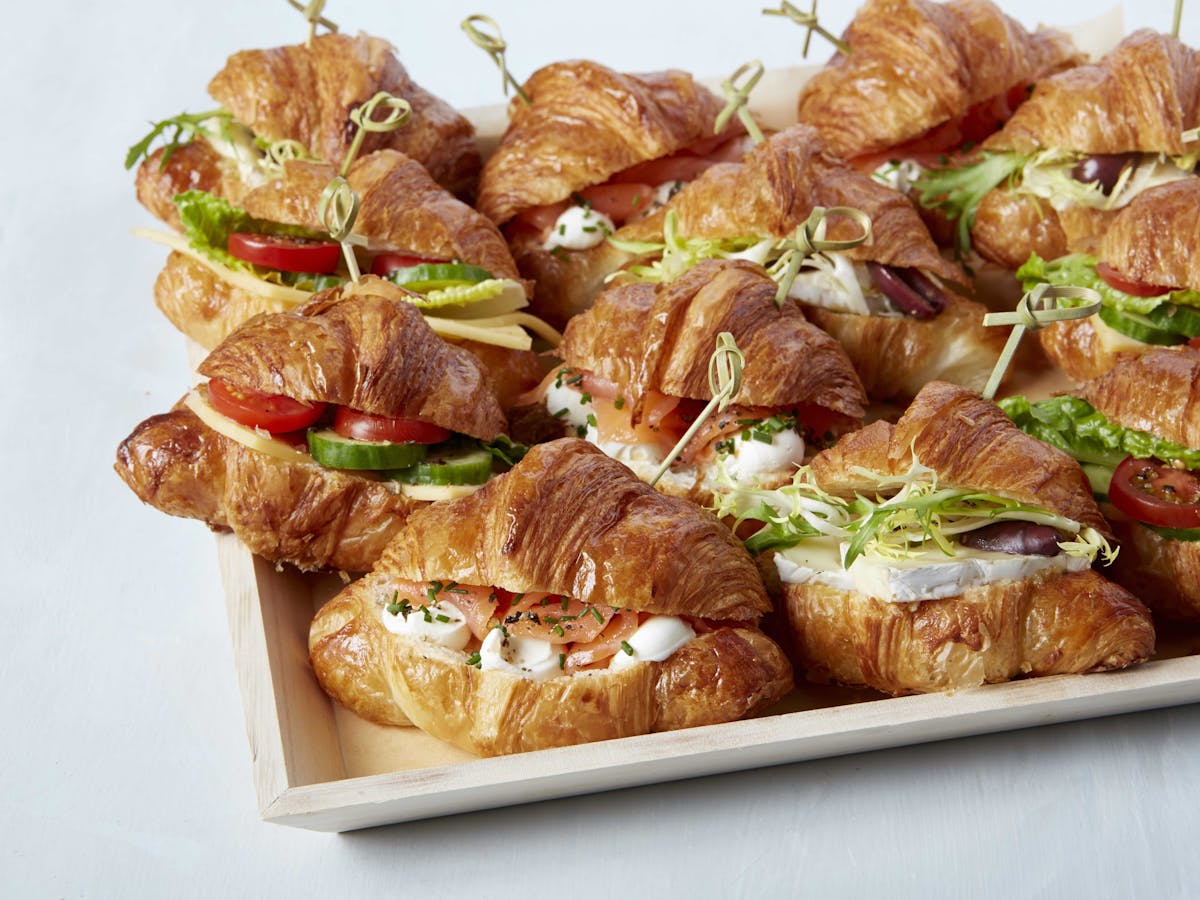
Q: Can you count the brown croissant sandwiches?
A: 12